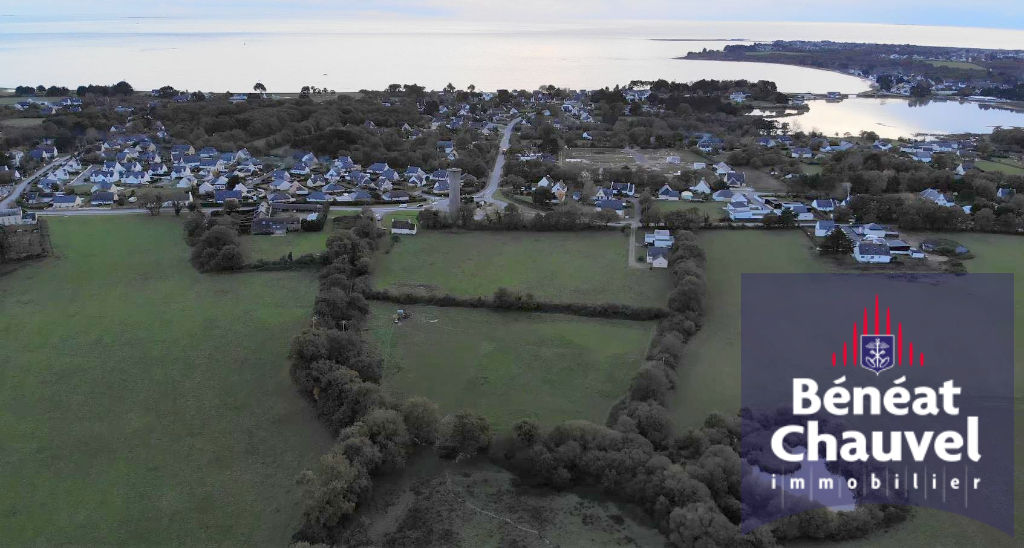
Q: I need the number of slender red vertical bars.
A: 9